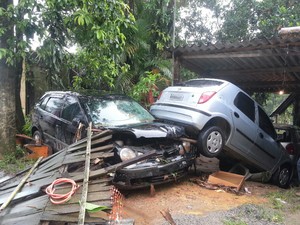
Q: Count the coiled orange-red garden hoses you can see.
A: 1